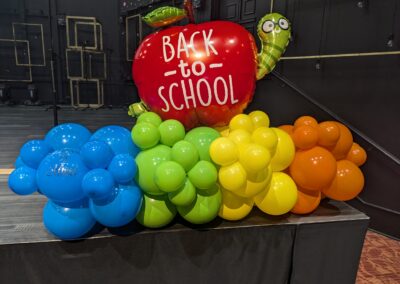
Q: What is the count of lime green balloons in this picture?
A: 11